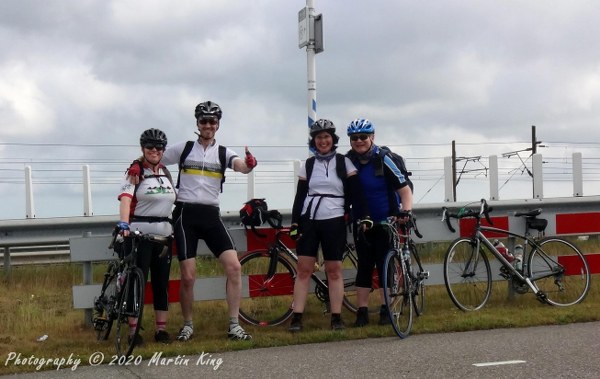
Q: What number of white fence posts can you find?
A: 8